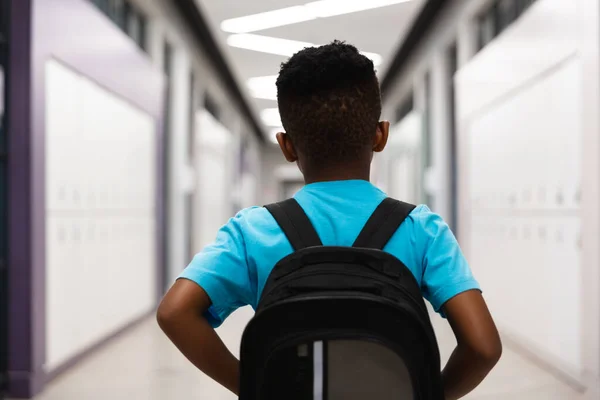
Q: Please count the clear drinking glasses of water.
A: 0